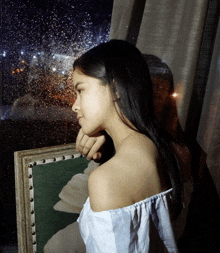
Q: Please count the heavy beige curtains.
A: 1